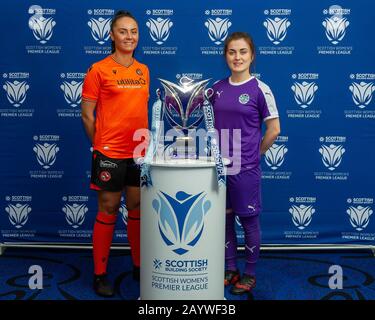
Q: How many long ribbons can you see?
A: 2